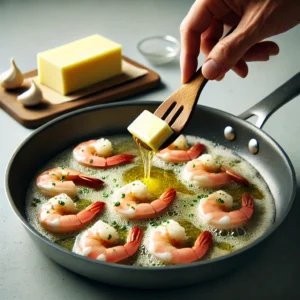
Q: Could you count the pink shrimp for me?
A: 9